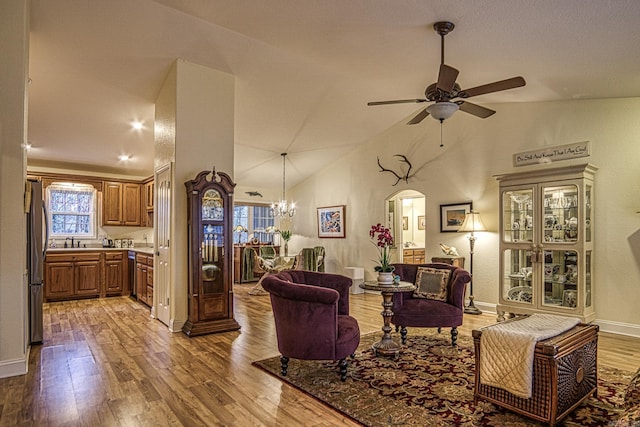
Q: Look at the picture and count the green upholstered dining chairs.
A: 4